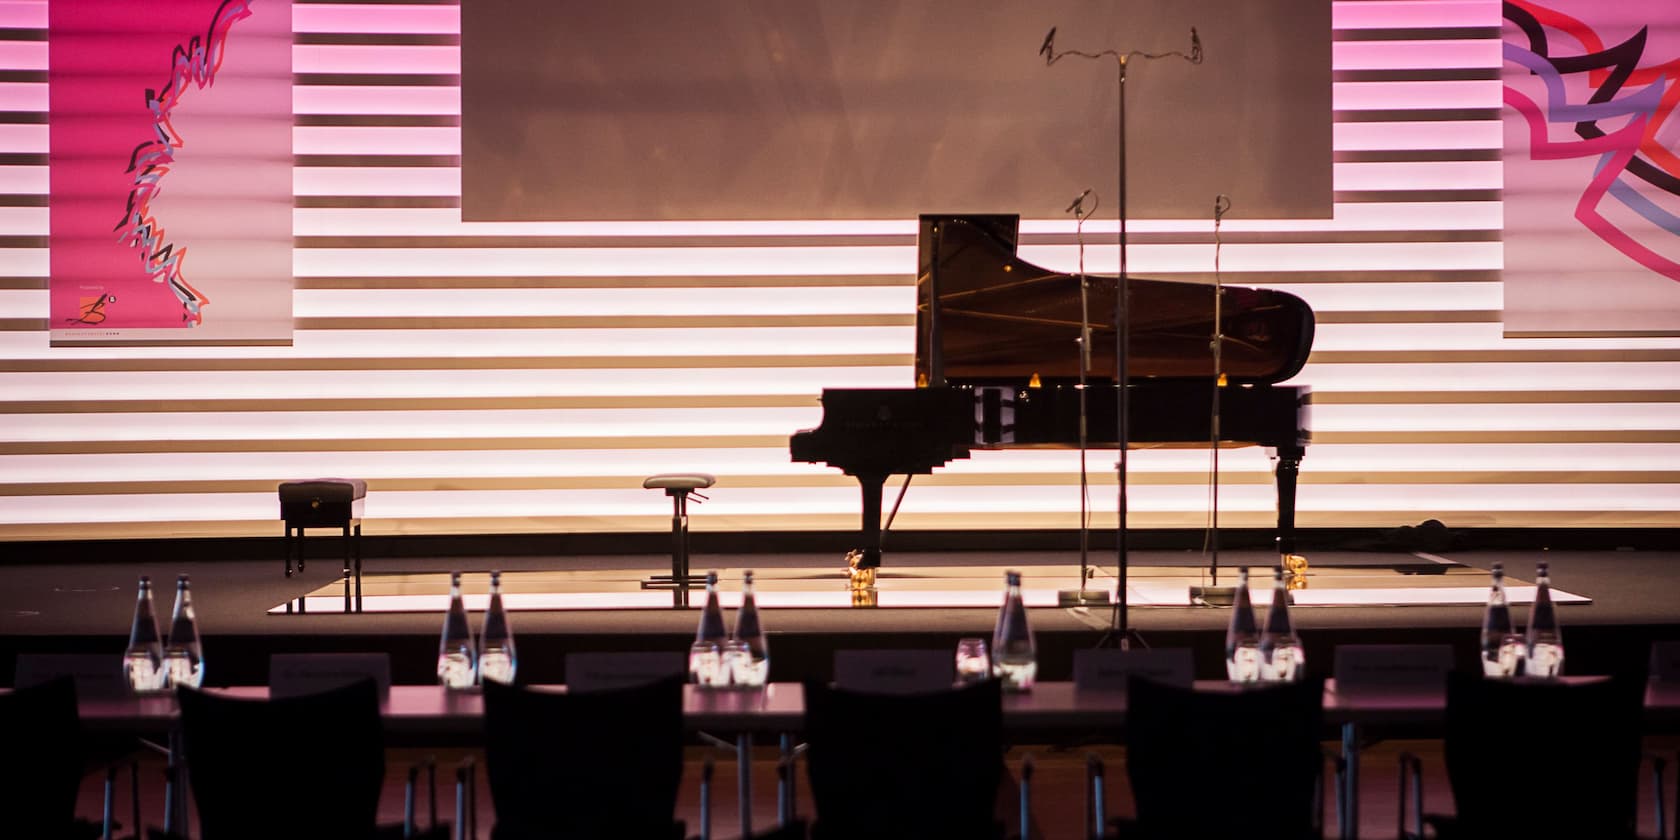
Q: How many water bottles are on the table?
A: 11